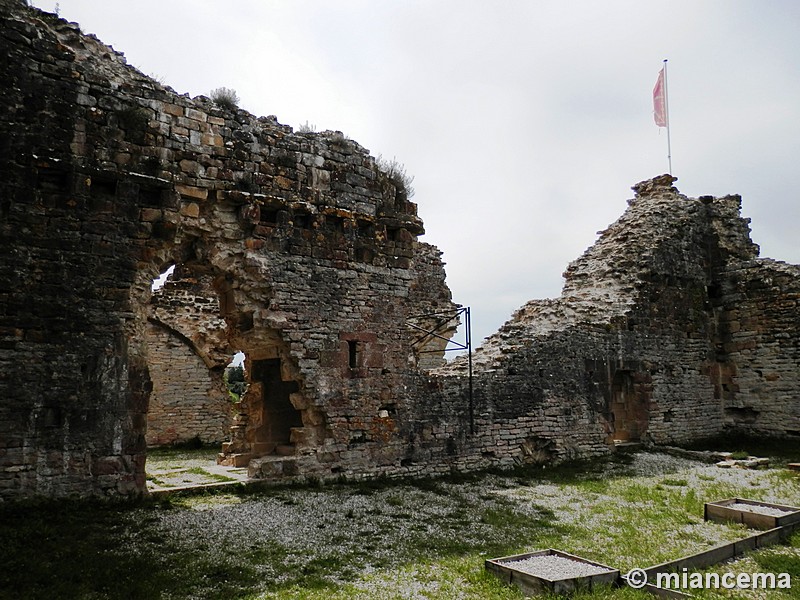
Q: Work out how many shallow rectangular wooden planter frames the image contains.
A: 2